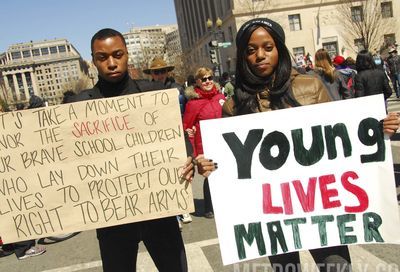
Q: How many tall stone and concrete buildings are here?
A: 3